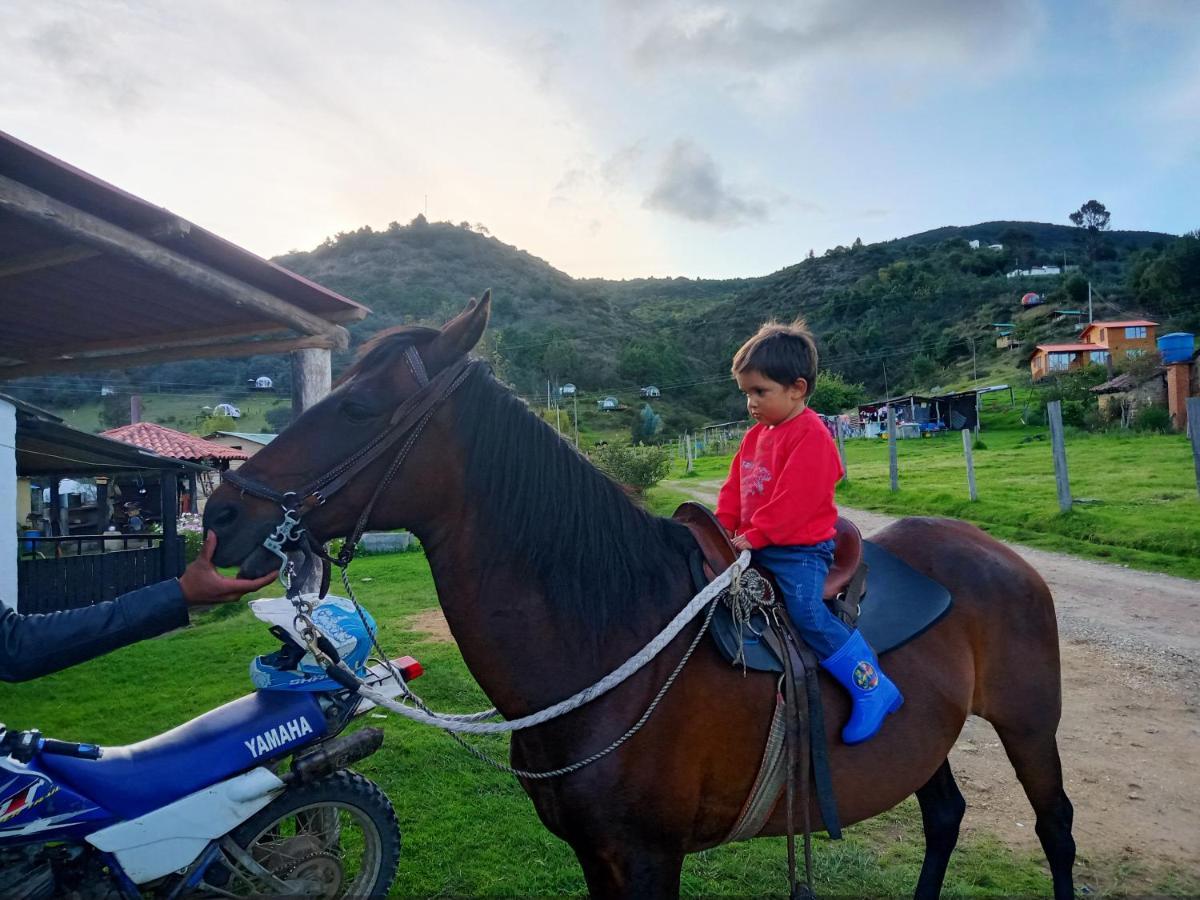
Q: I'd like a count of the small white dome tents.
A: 5